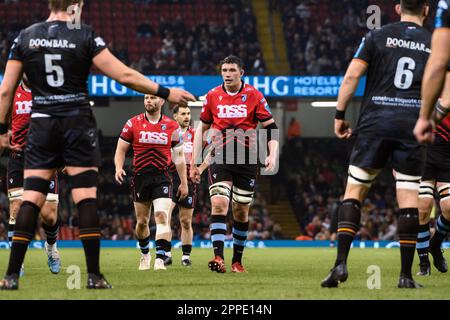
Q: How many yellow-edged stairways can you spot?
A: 2